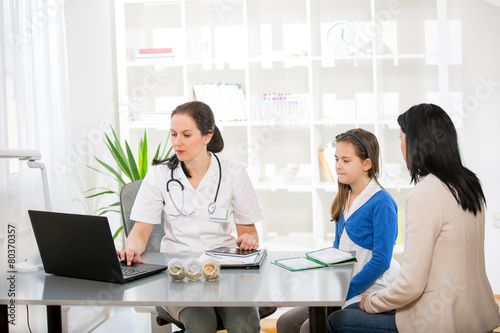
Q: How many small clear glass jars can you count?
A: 3